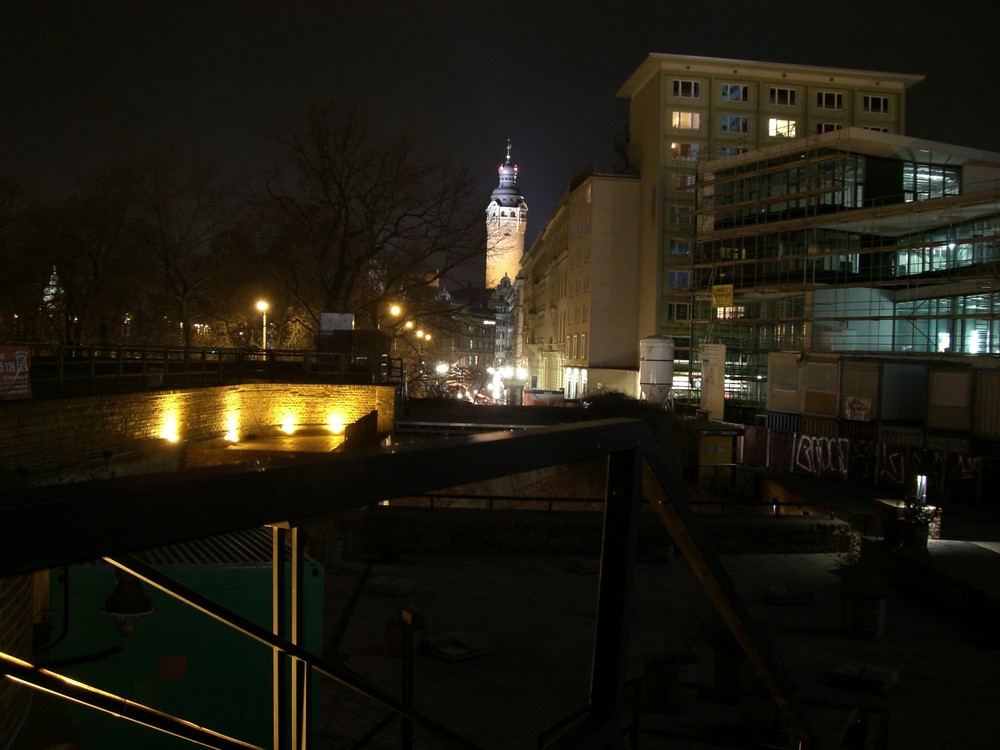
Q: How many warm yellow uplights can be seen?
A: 4